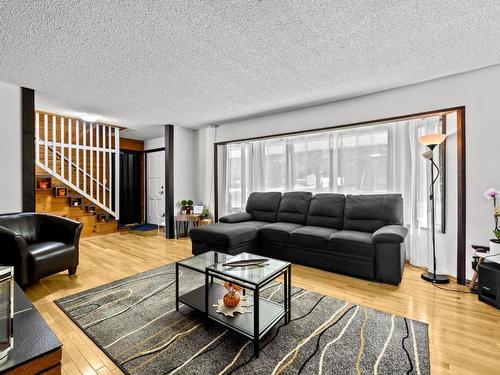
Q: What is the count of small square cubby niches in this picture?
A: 5